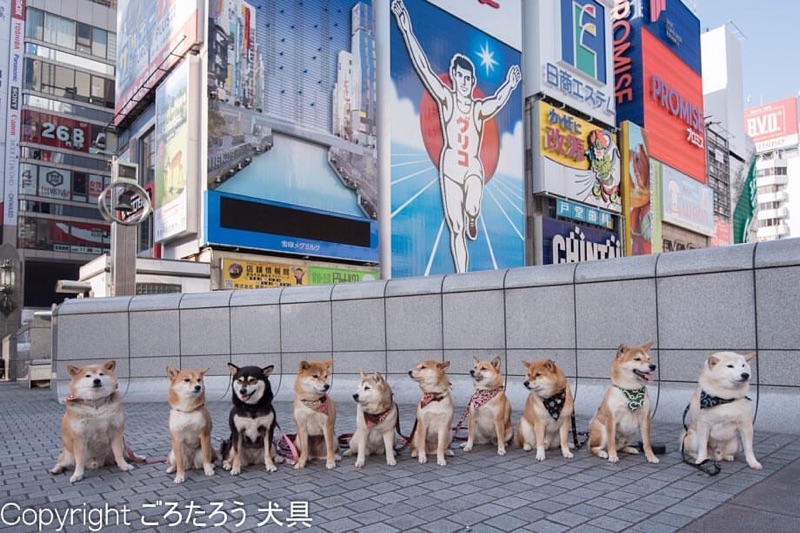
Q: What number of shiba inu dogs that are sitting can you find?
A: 10